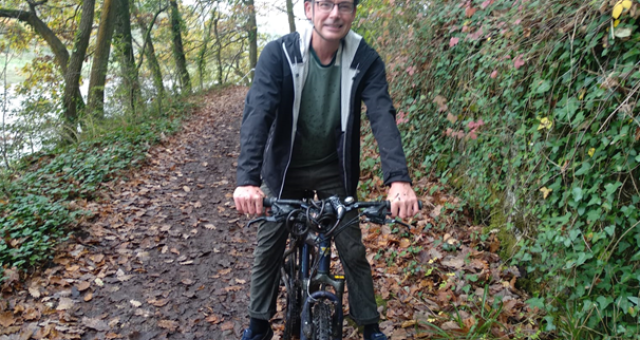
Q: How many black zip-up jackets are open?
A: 1